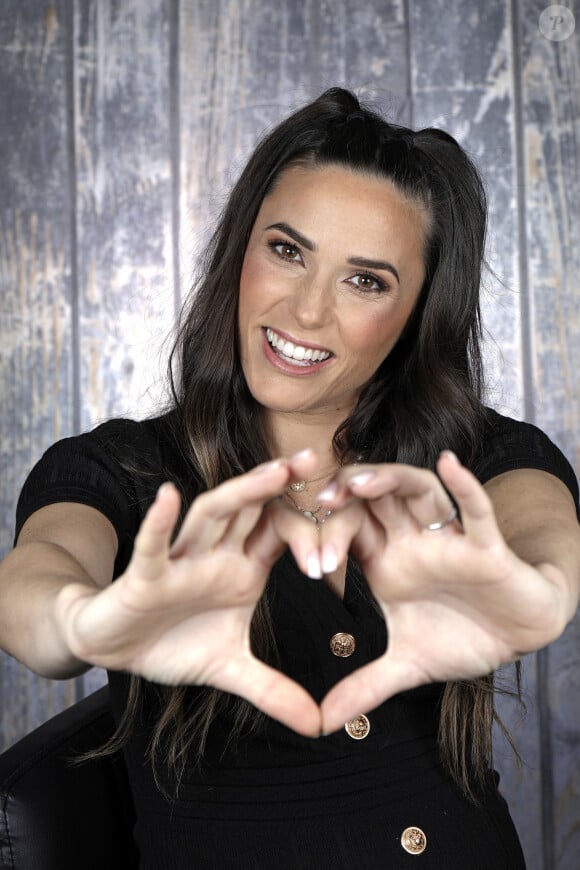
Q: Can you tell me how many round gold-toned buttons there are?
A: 3